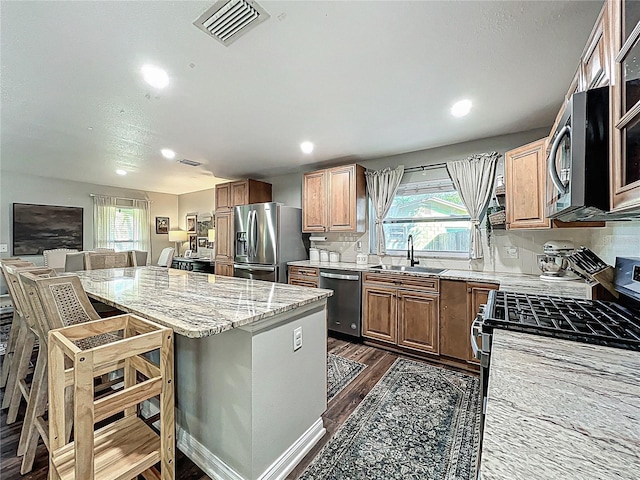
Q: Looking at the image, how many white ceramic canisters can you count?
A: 3